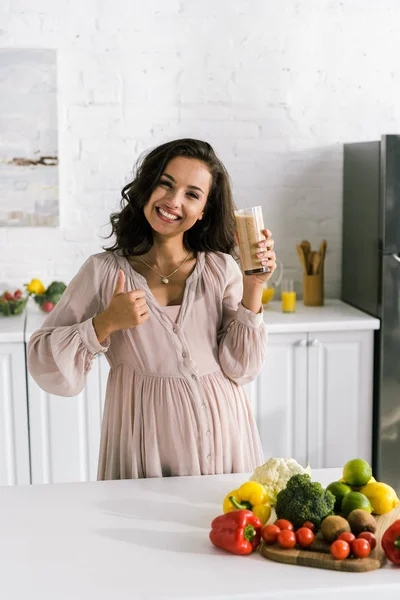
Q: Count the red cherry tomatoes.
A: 9